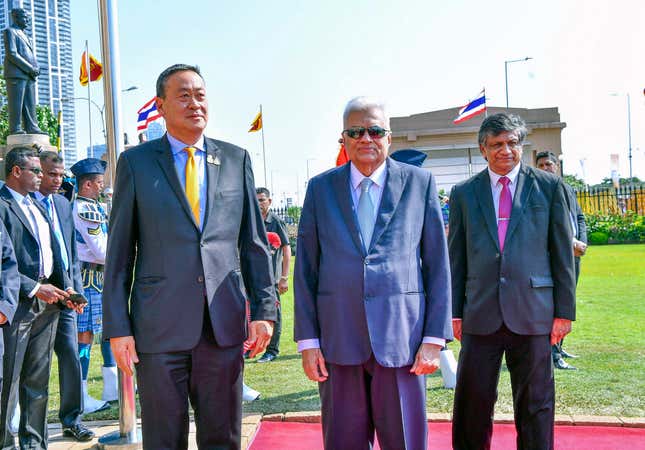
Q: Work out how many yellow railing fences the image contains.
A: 1